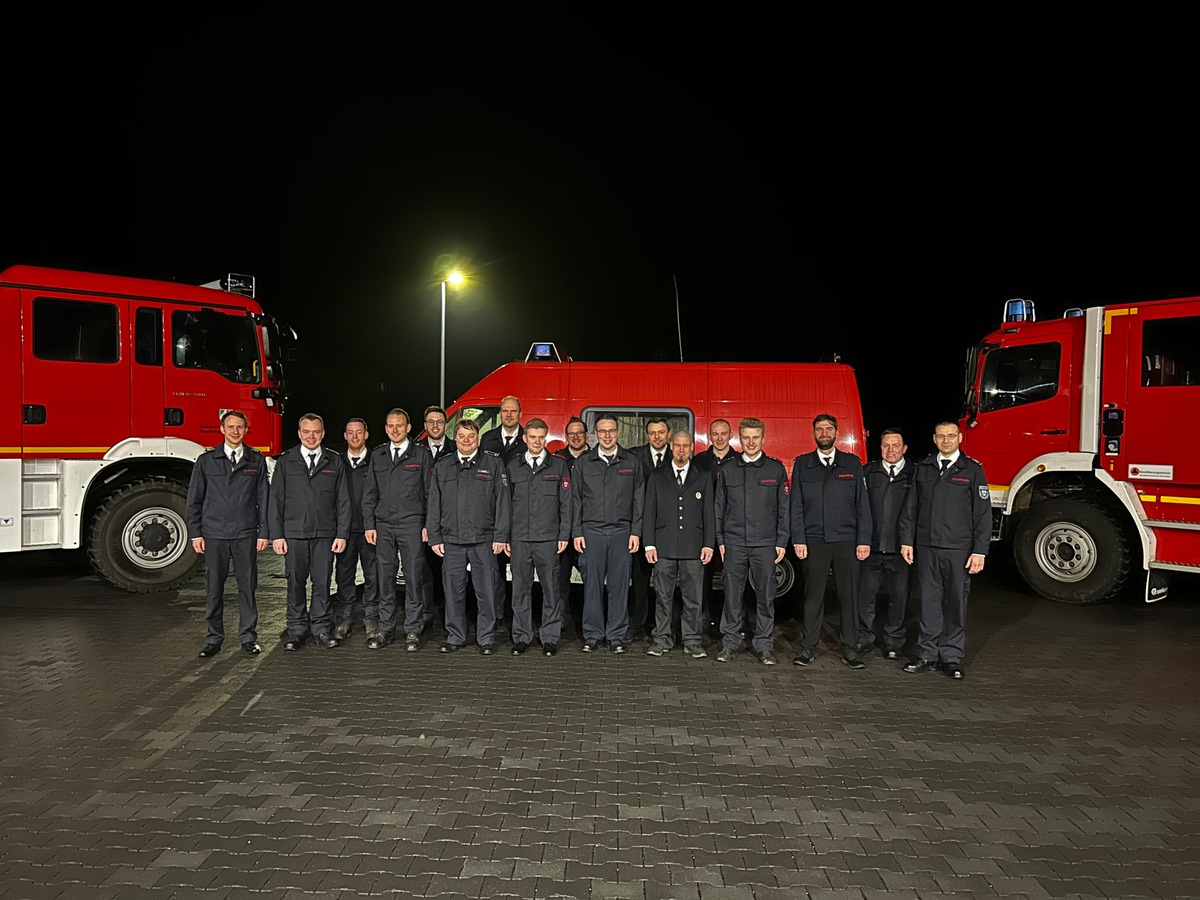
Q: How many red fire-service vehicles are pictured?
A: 3